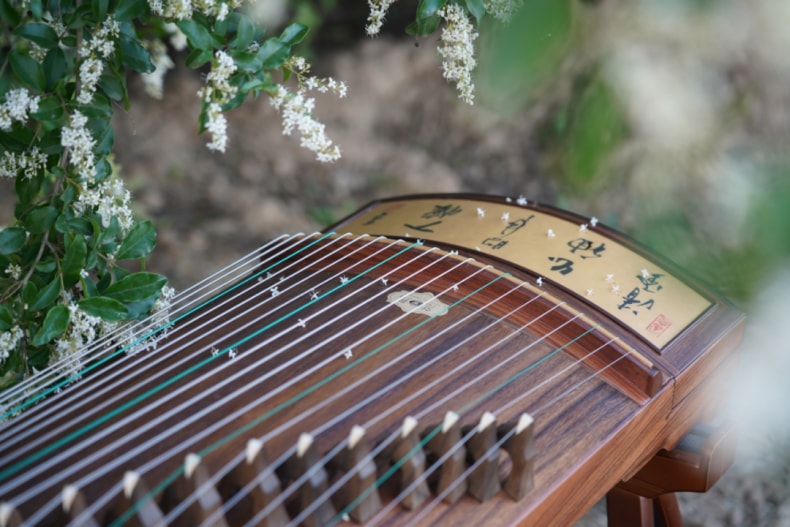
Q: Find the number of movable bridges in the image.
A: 11